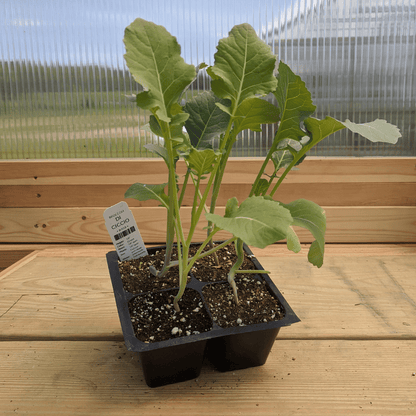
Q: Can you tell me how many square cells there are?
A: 4